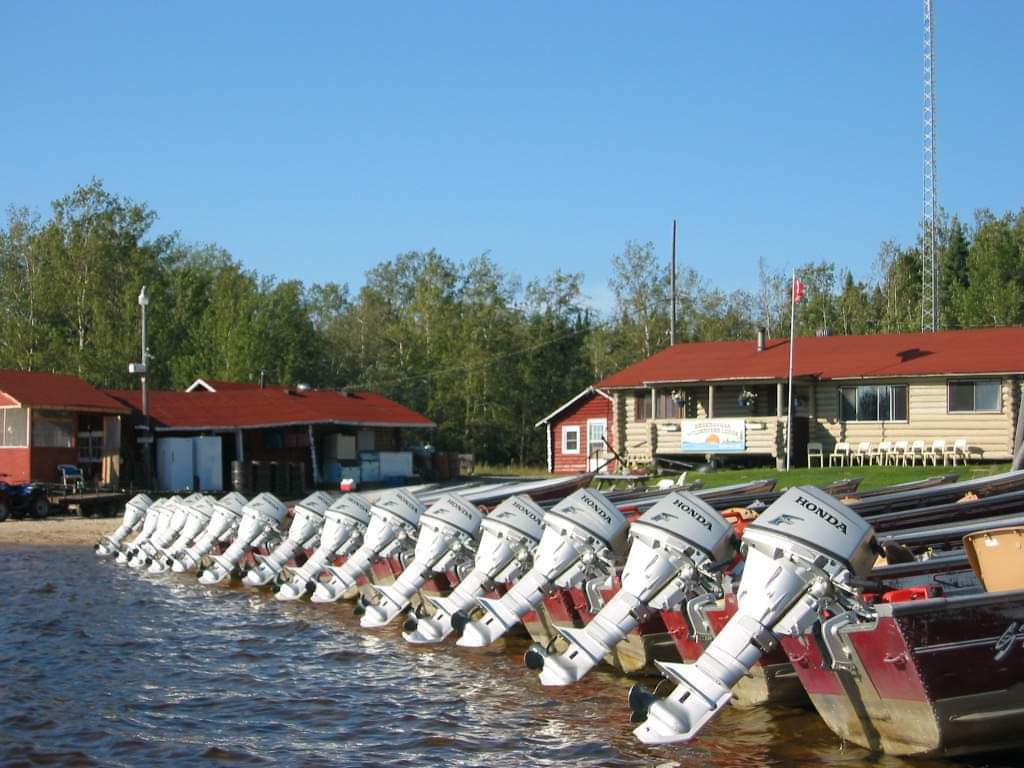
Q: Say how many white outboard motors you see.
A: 15